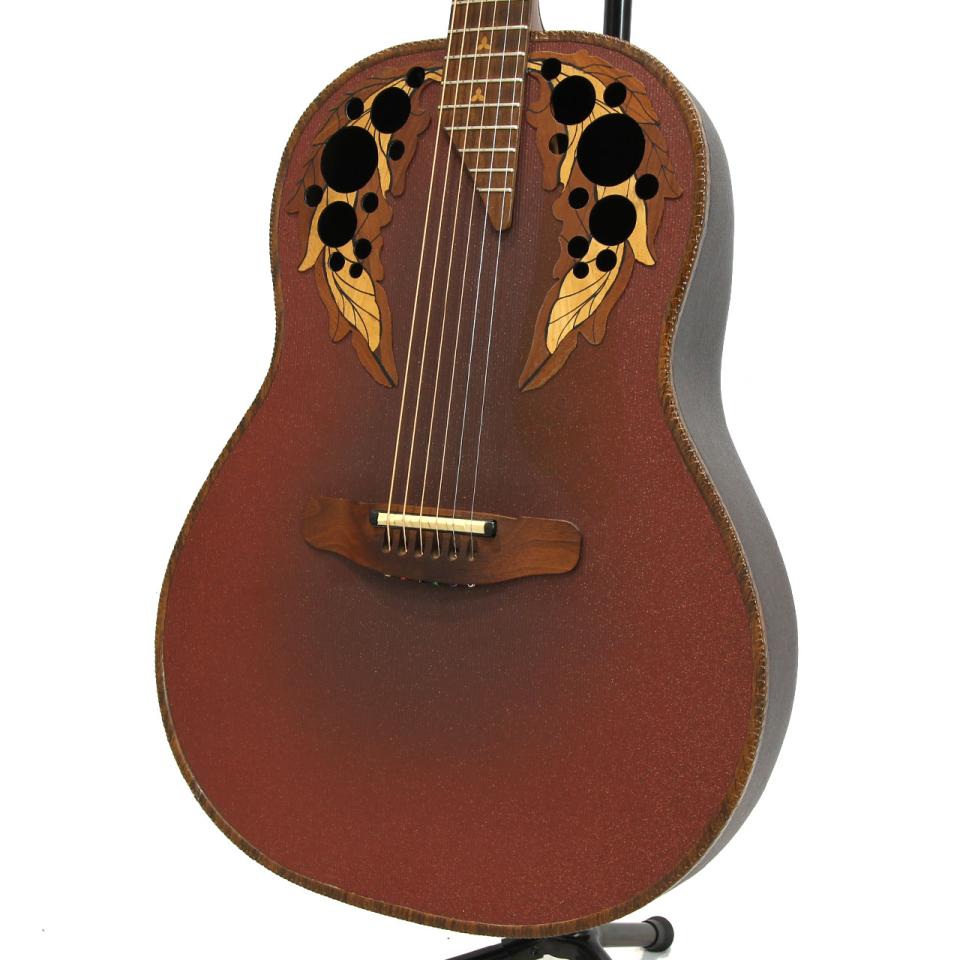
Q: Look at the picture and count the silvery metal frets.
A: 9